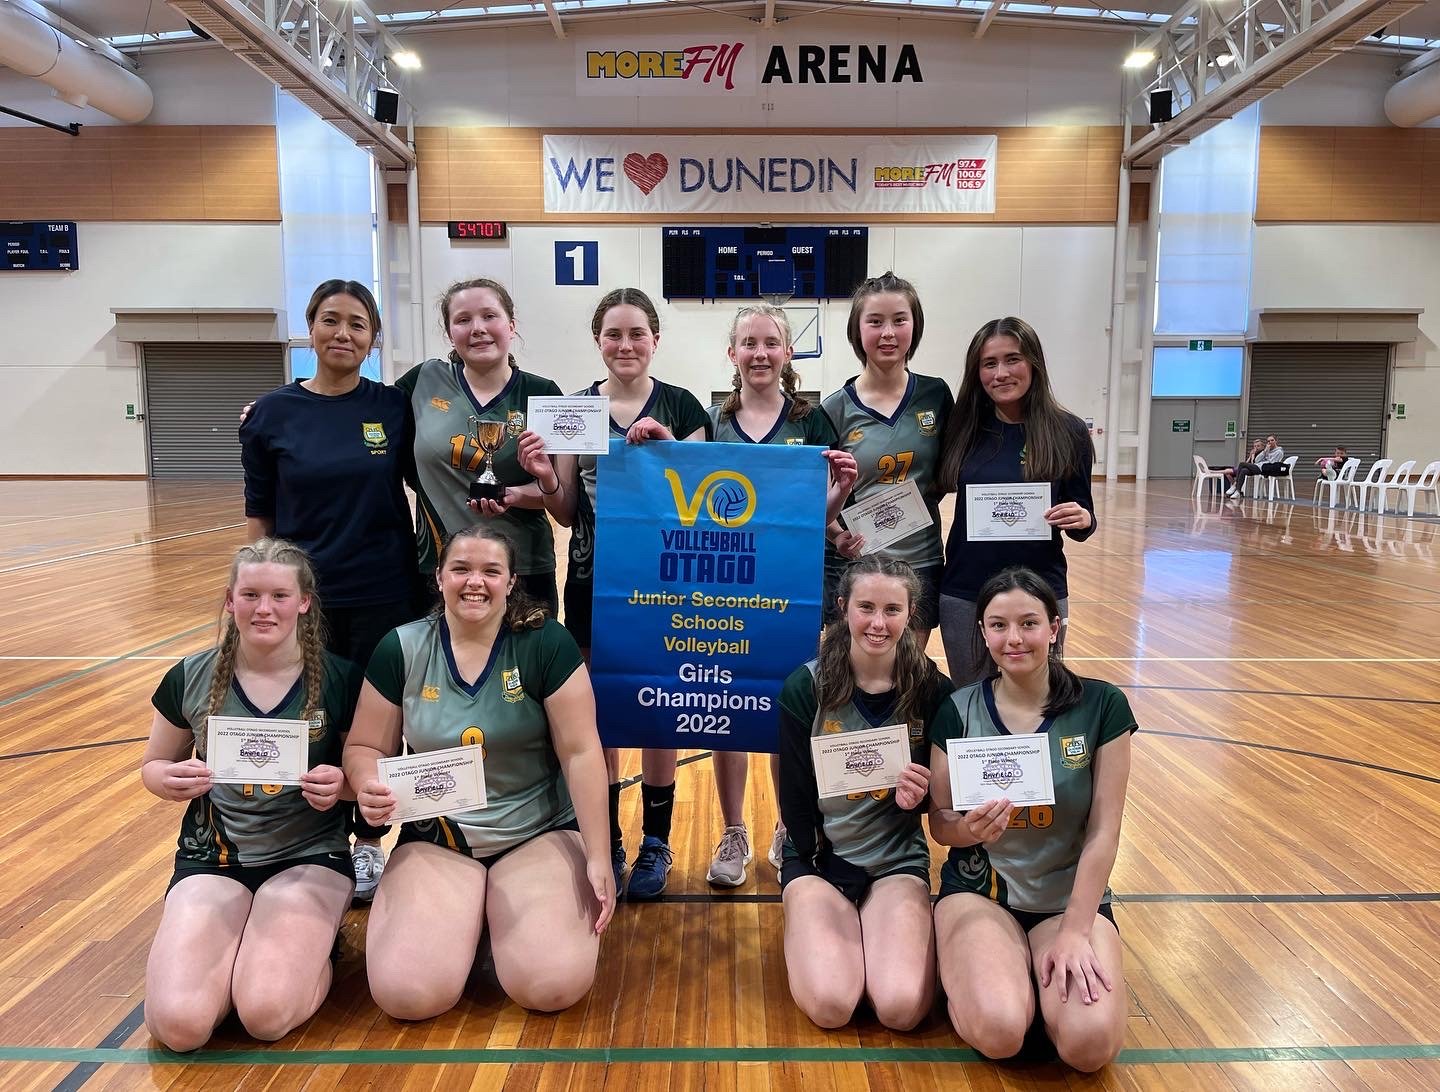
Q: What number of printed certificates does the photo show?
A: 7